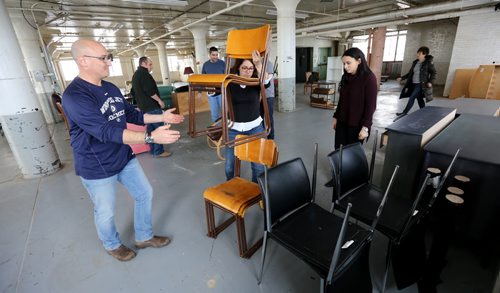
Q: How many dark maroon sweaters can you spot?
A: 1